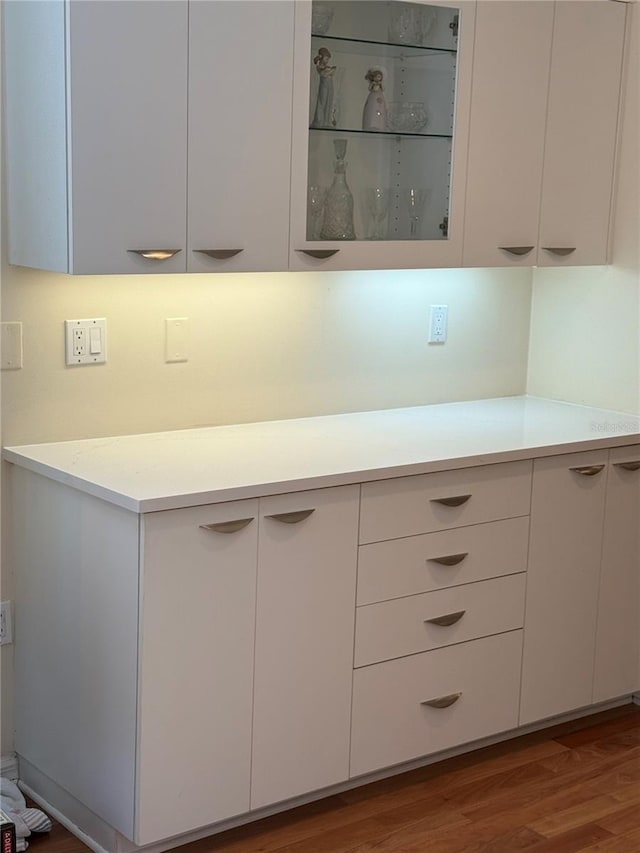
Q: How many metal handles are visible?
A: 13